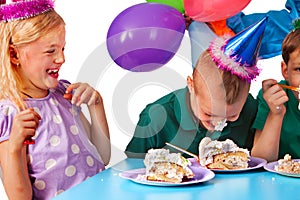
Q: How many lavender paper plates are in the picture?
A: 3